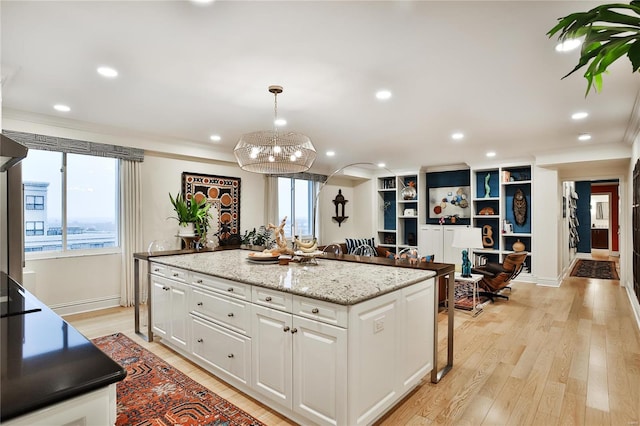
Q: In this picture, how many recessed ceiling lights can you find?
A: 13